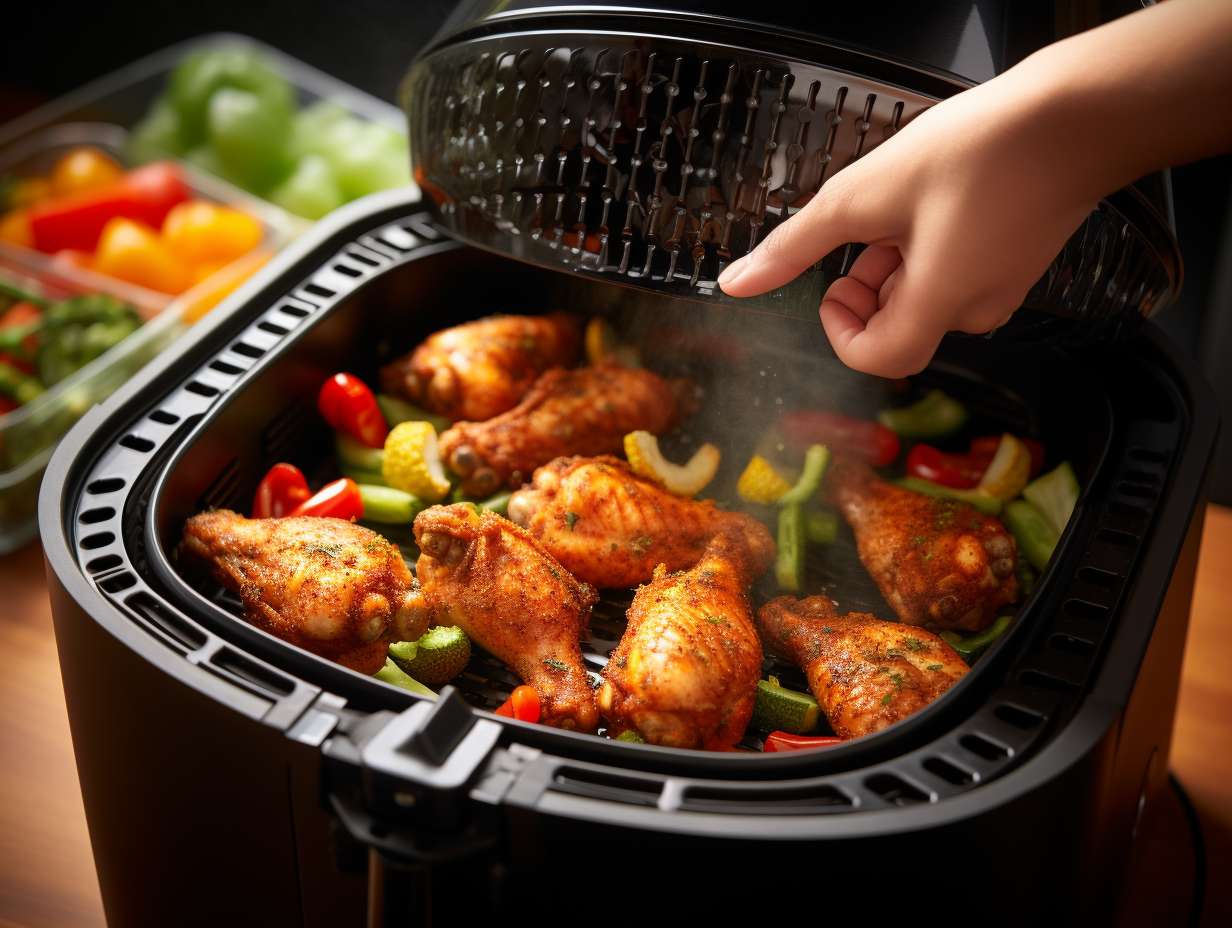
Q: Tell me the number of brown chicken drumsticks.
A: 8